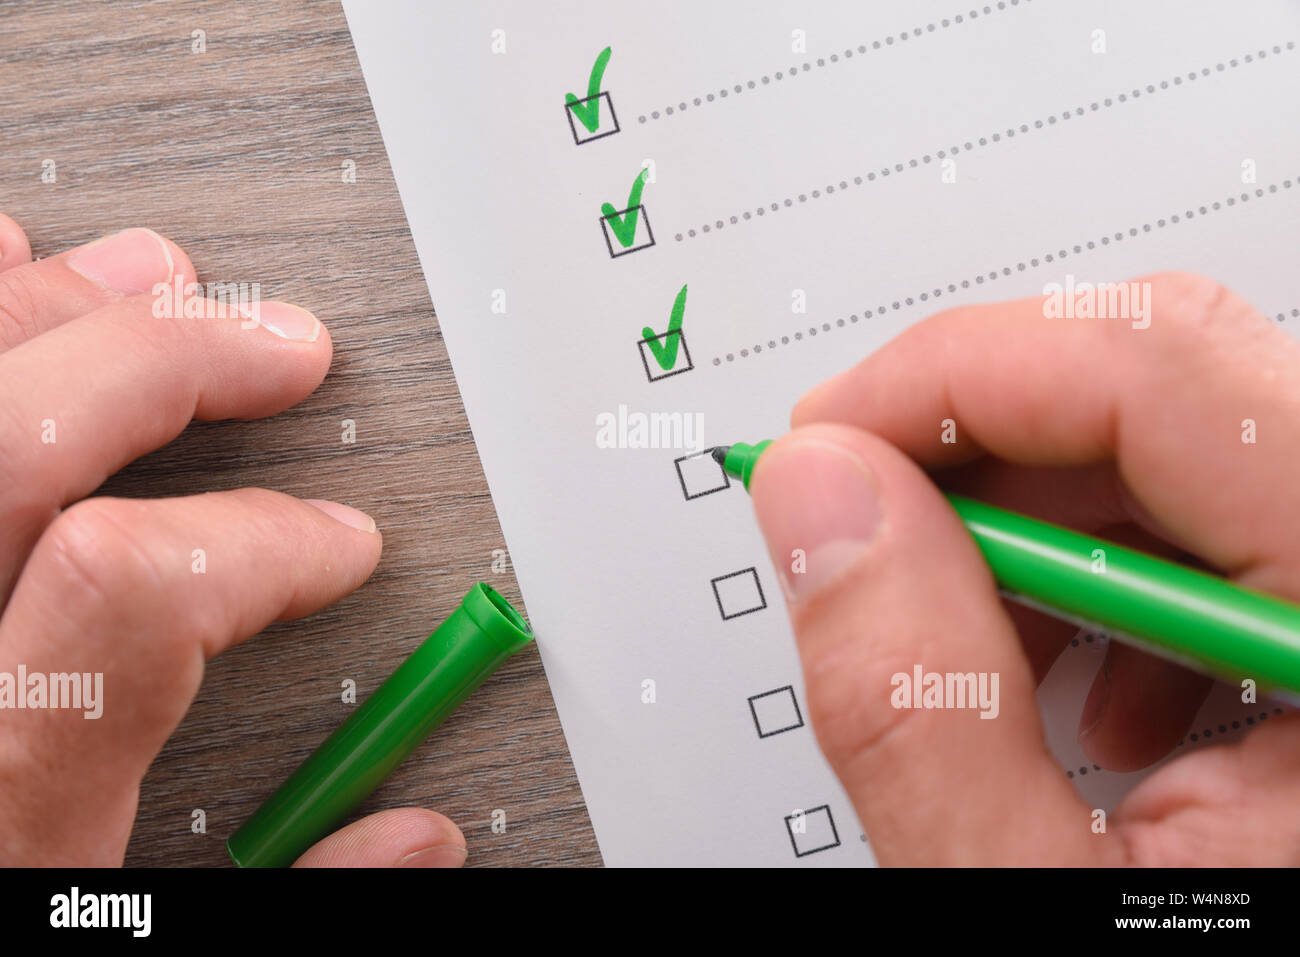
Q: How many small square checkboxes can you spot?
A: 7